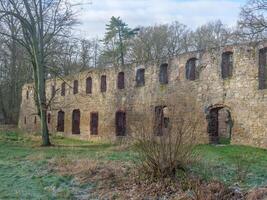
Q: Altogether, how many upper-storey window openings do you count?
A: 11